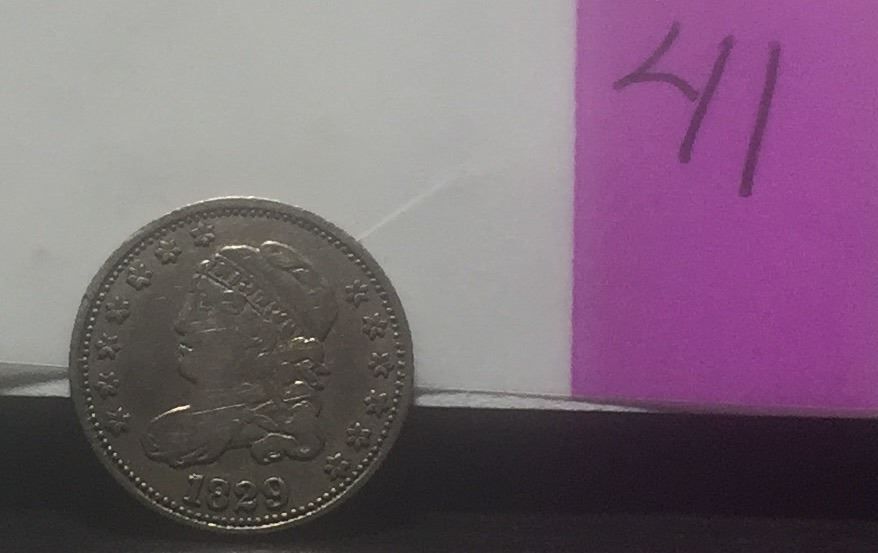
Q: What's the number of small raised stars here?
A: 13